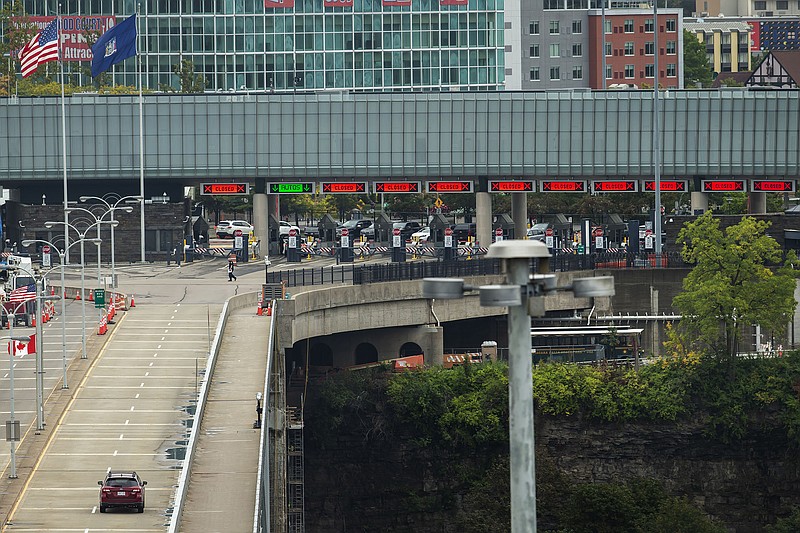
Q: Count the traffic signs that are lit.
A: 11